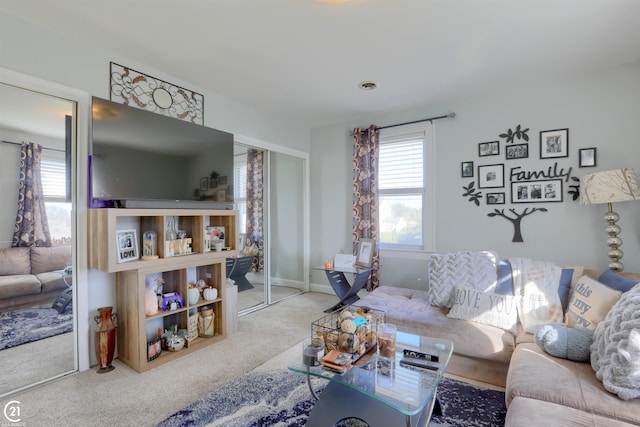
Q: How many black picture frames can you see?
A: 8